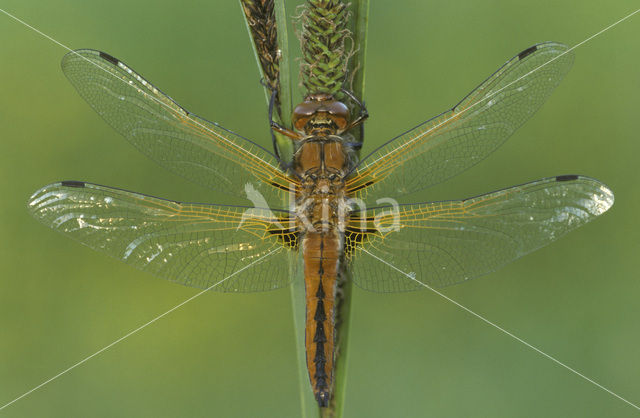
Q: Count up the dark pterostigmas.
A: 4